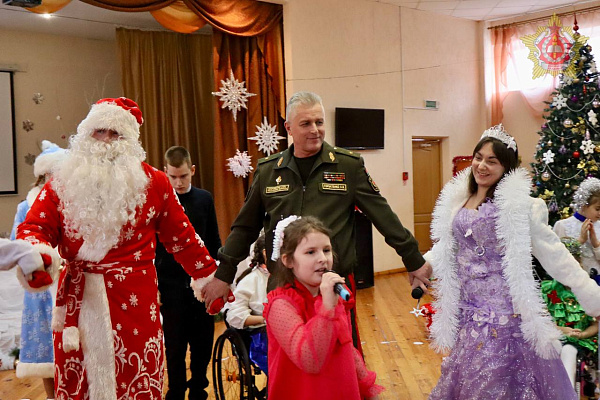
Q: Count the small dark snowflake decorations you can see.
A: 3